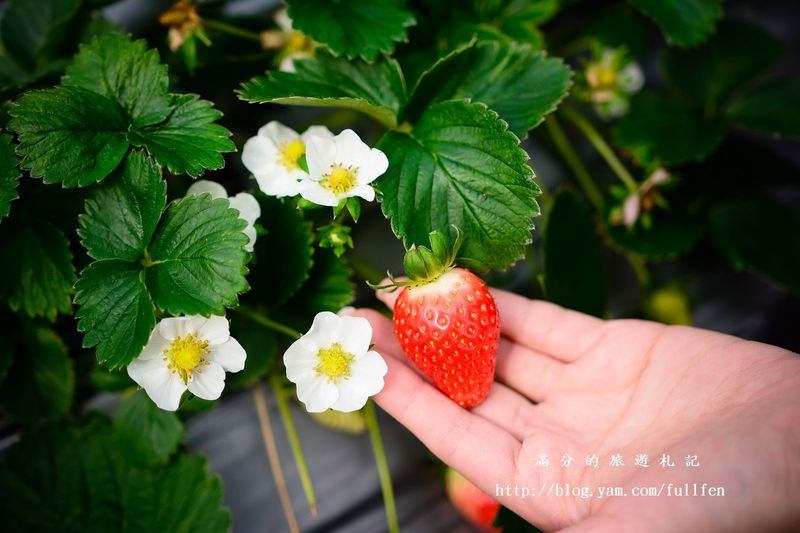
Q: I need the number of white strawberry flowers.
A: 5